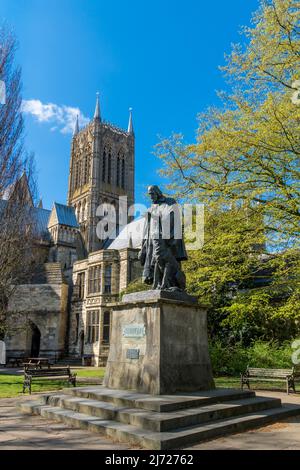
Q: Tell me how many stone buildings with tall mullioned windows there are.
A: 1